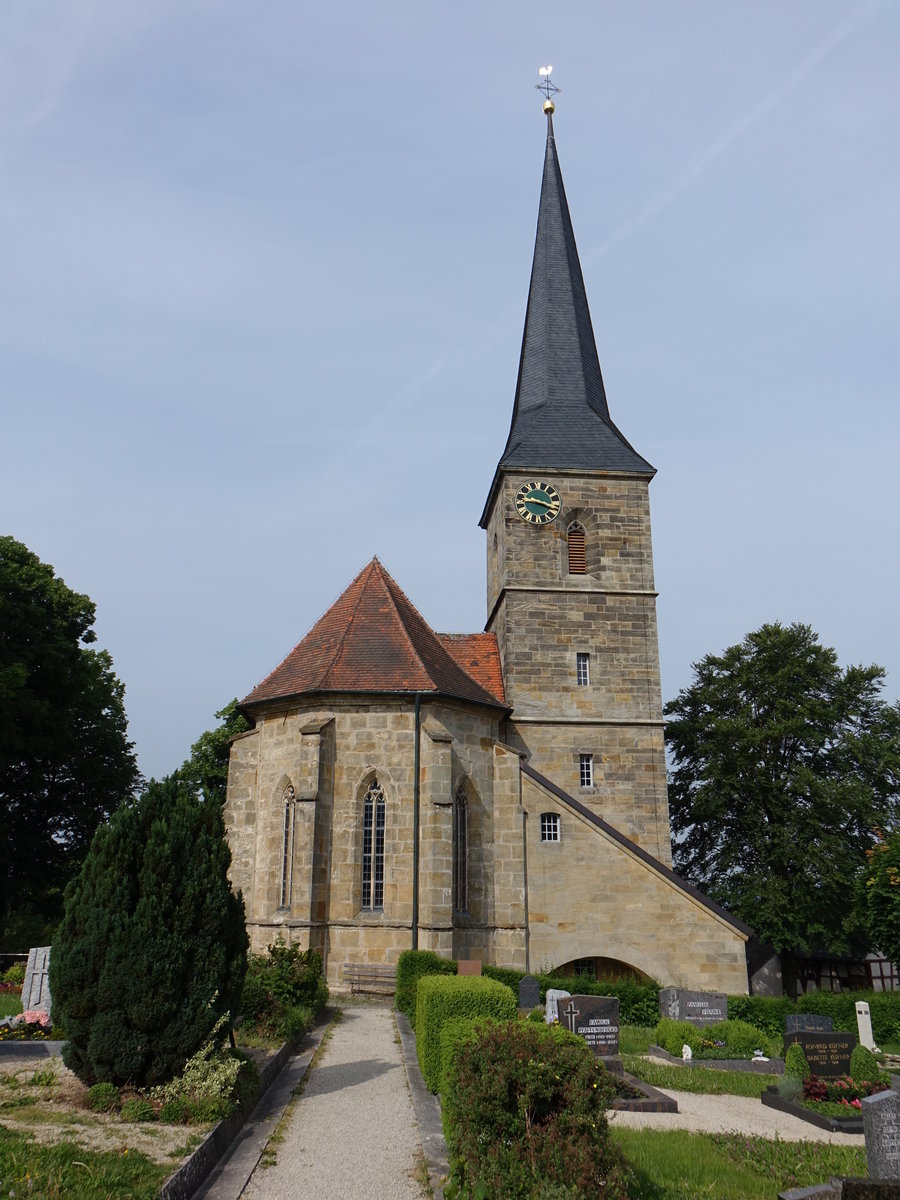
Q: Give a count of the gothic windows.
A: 4